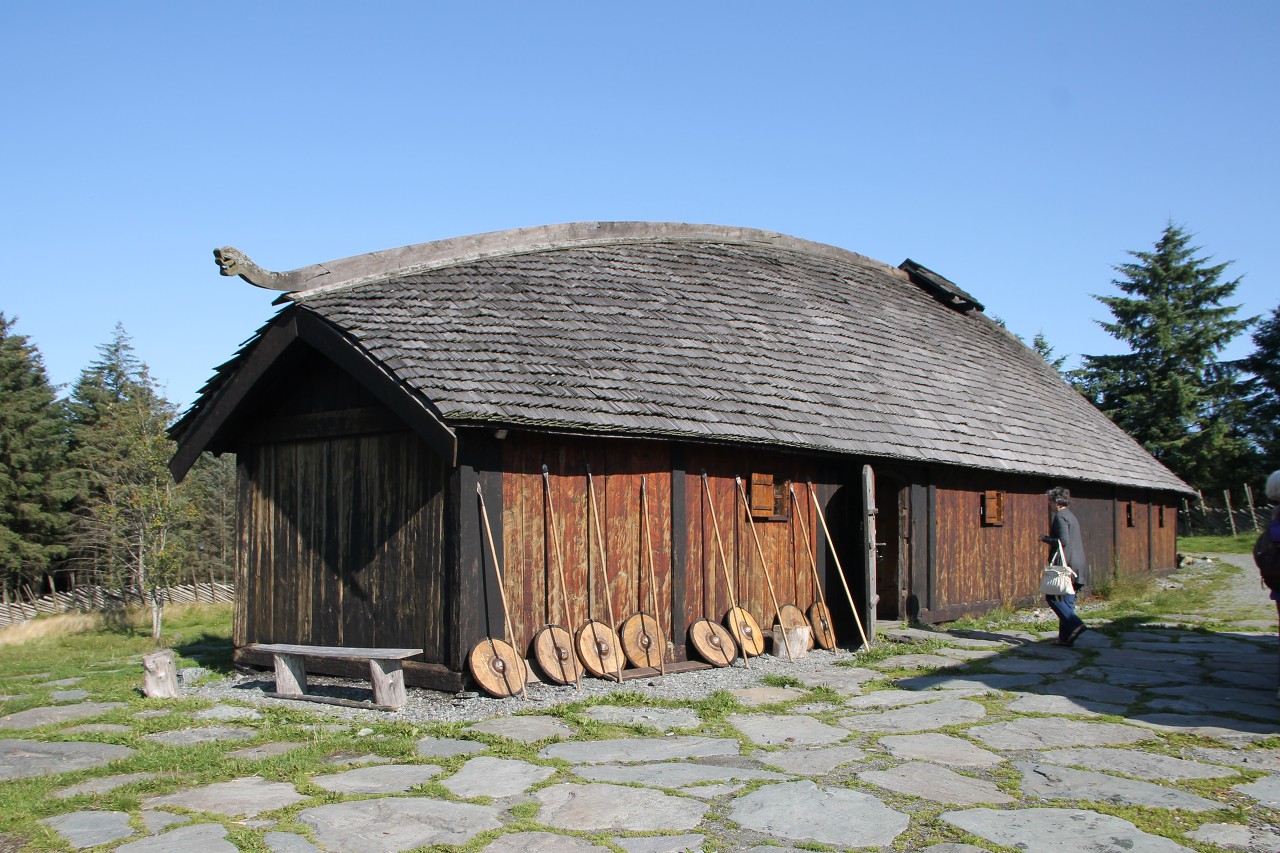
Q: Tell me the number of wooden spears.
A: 8